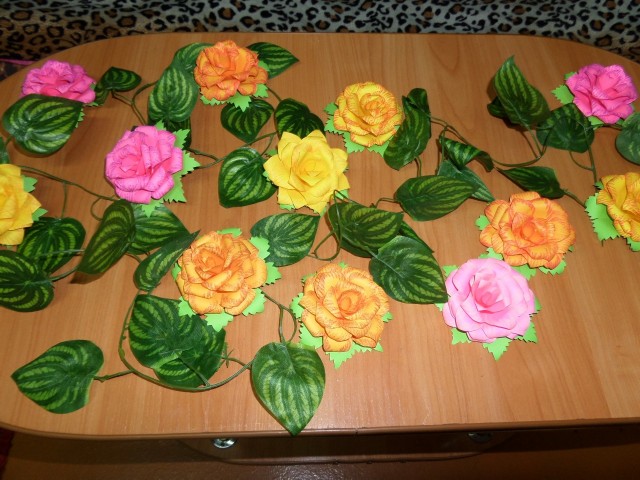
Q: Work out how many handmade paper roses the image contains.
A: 12